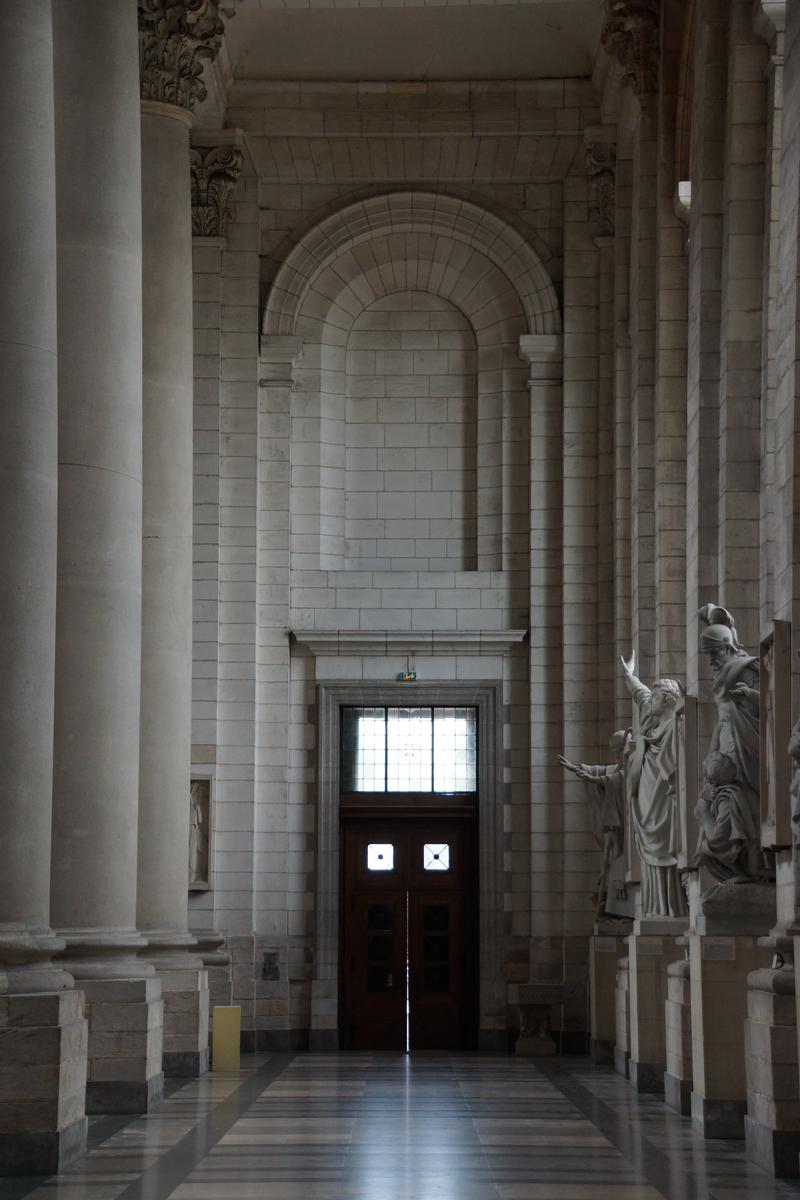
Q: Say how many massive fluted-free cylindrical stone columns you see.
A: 3